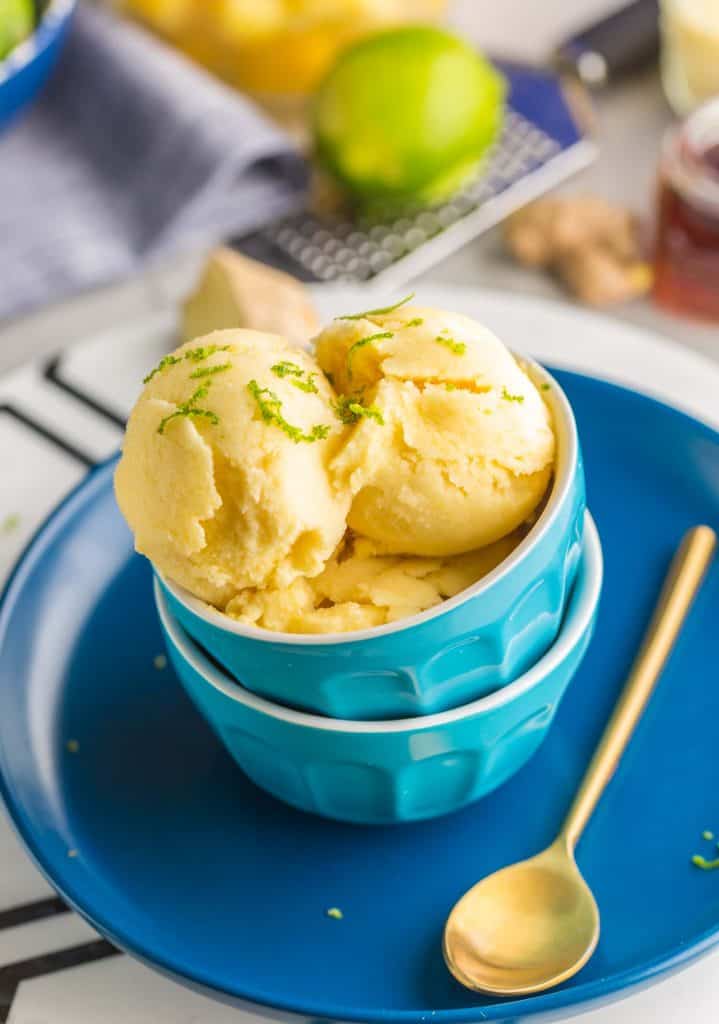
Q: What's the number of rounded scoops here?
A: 2